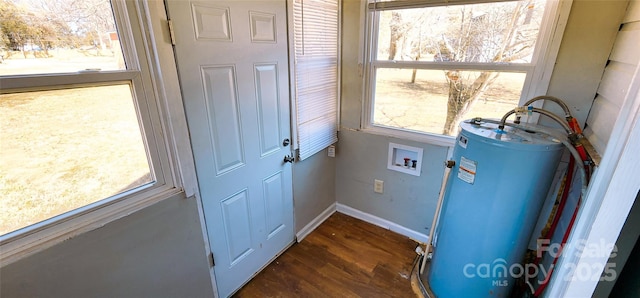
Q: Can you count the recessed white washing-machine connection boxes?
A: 1